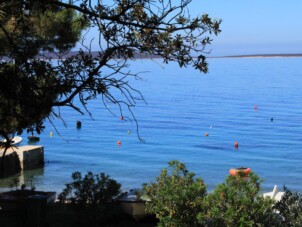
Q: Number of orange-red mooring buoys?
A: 5